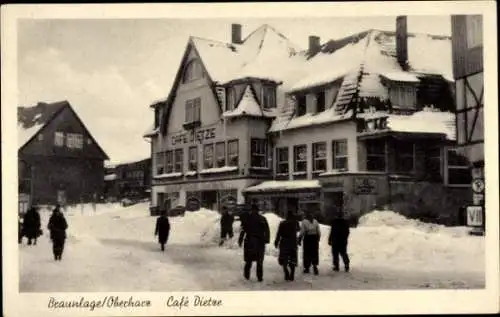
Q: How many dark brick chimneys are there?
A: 3